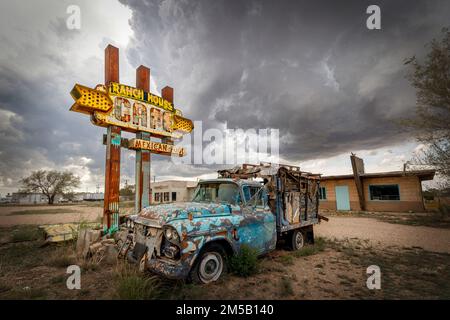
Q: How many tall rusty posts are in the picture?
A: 3